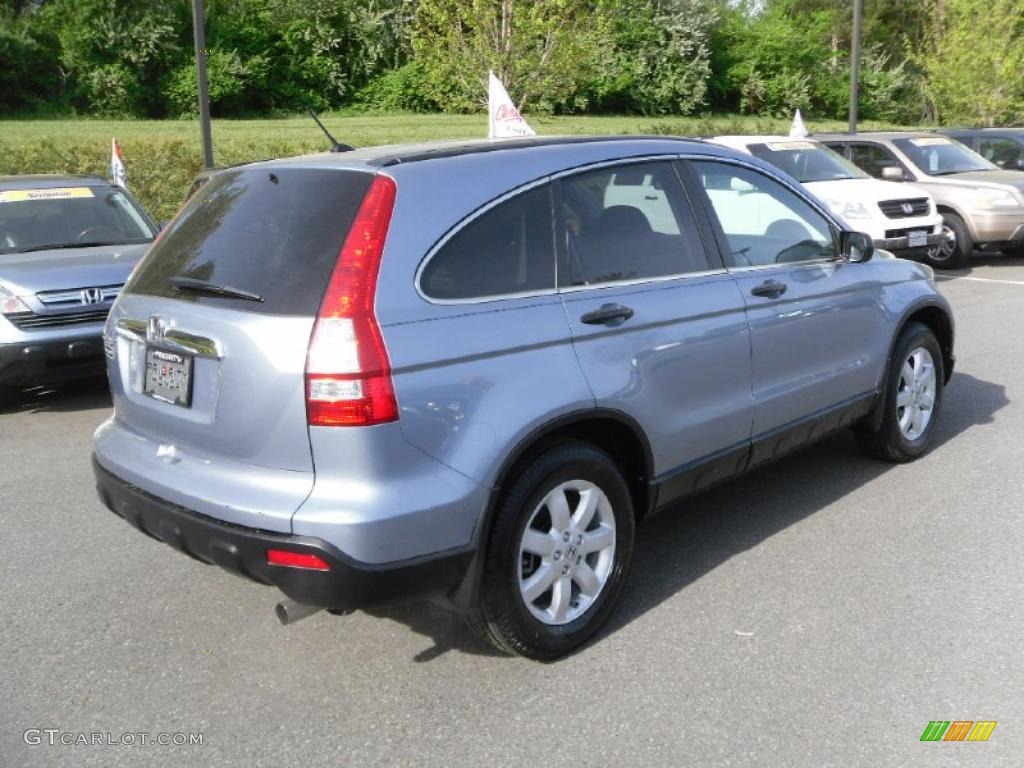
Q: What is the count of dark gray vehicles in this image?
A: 1